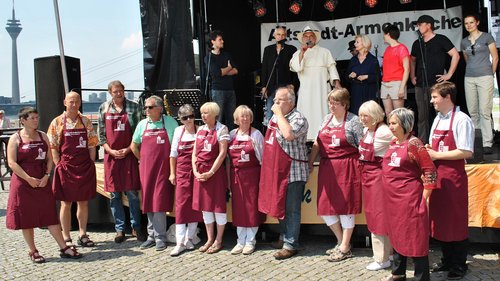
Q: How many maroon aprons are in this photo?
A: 12